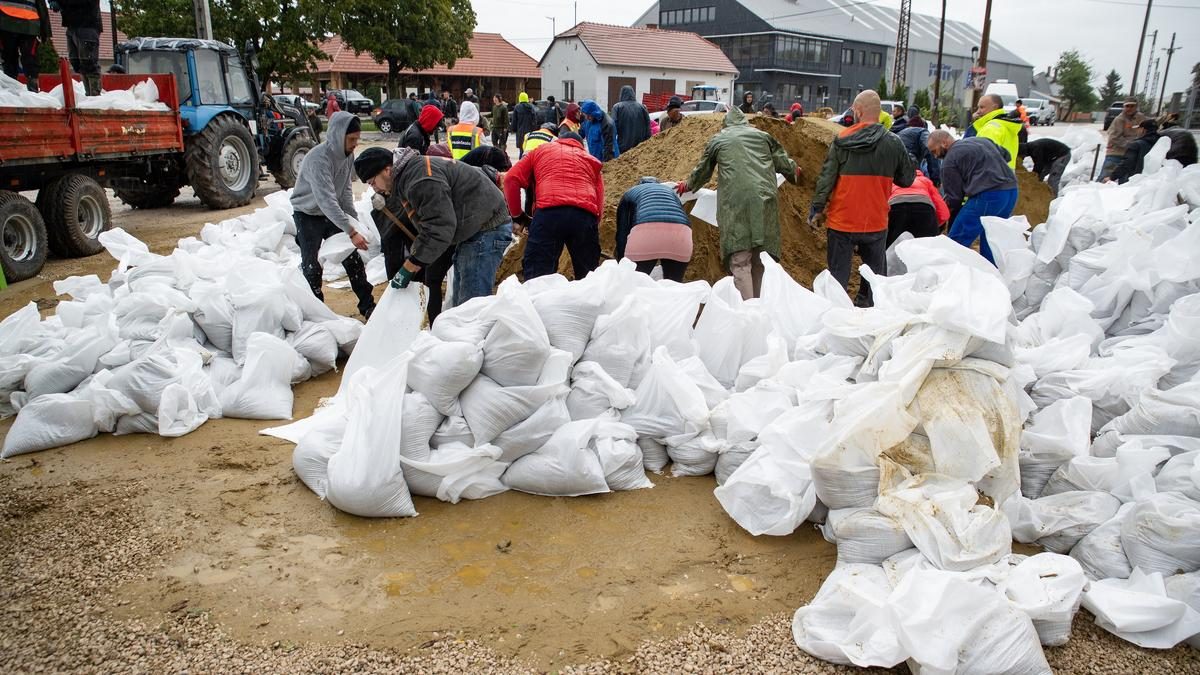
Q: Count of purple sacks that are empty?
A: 0